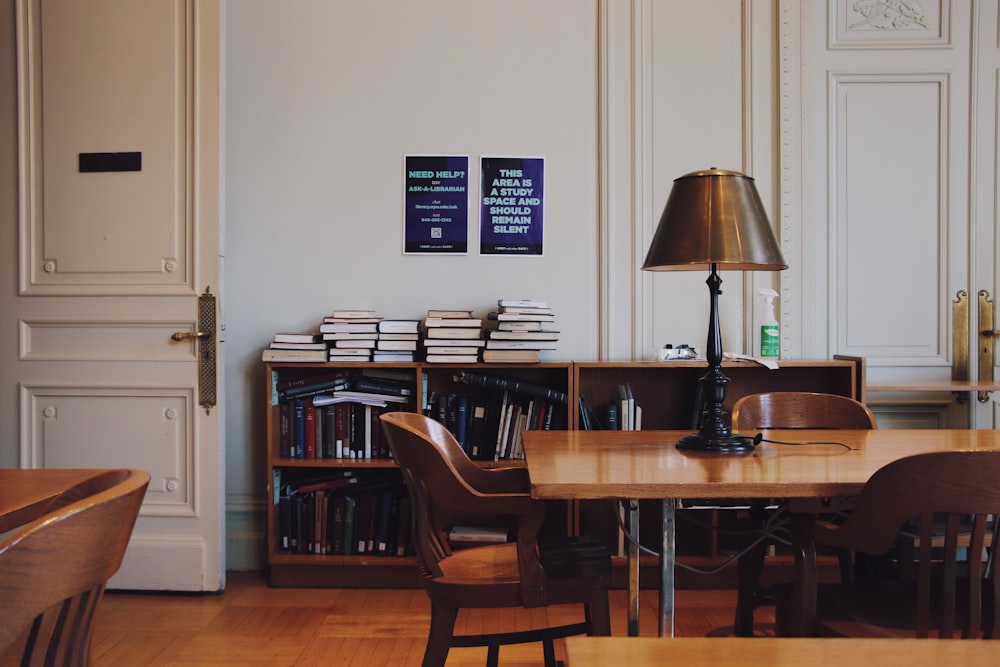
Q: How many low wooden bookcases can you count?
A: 2